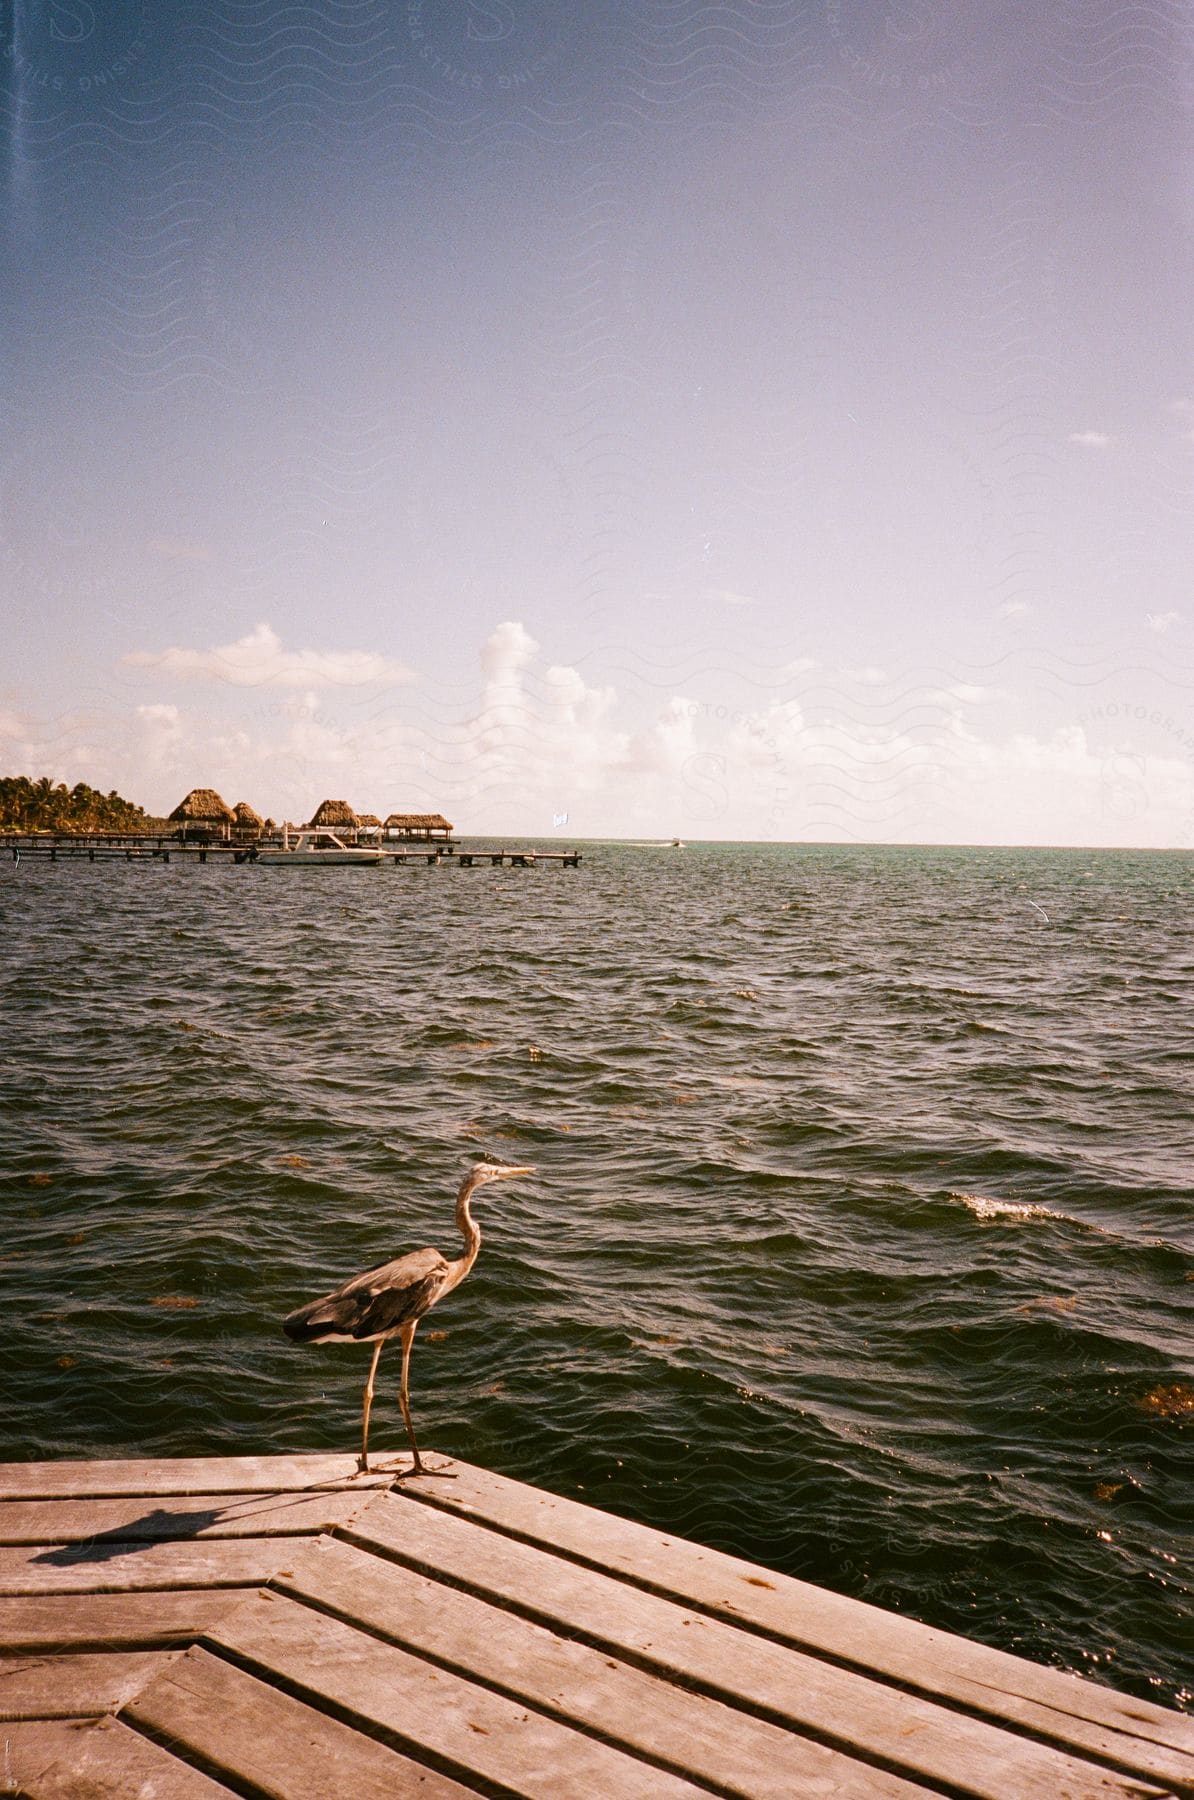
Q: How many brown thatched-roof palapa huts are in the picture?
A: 5